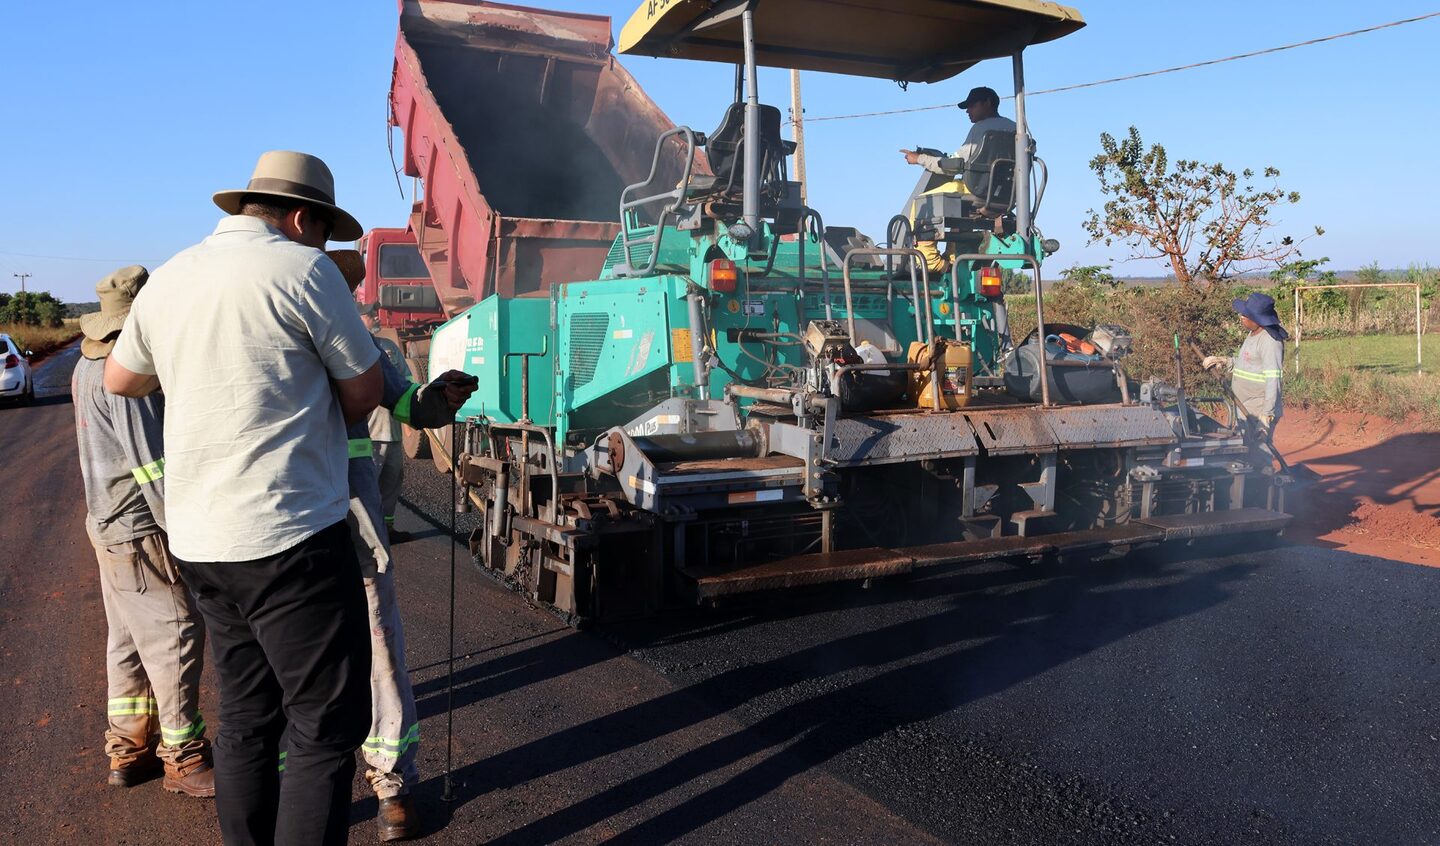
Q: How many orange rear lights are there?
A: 2